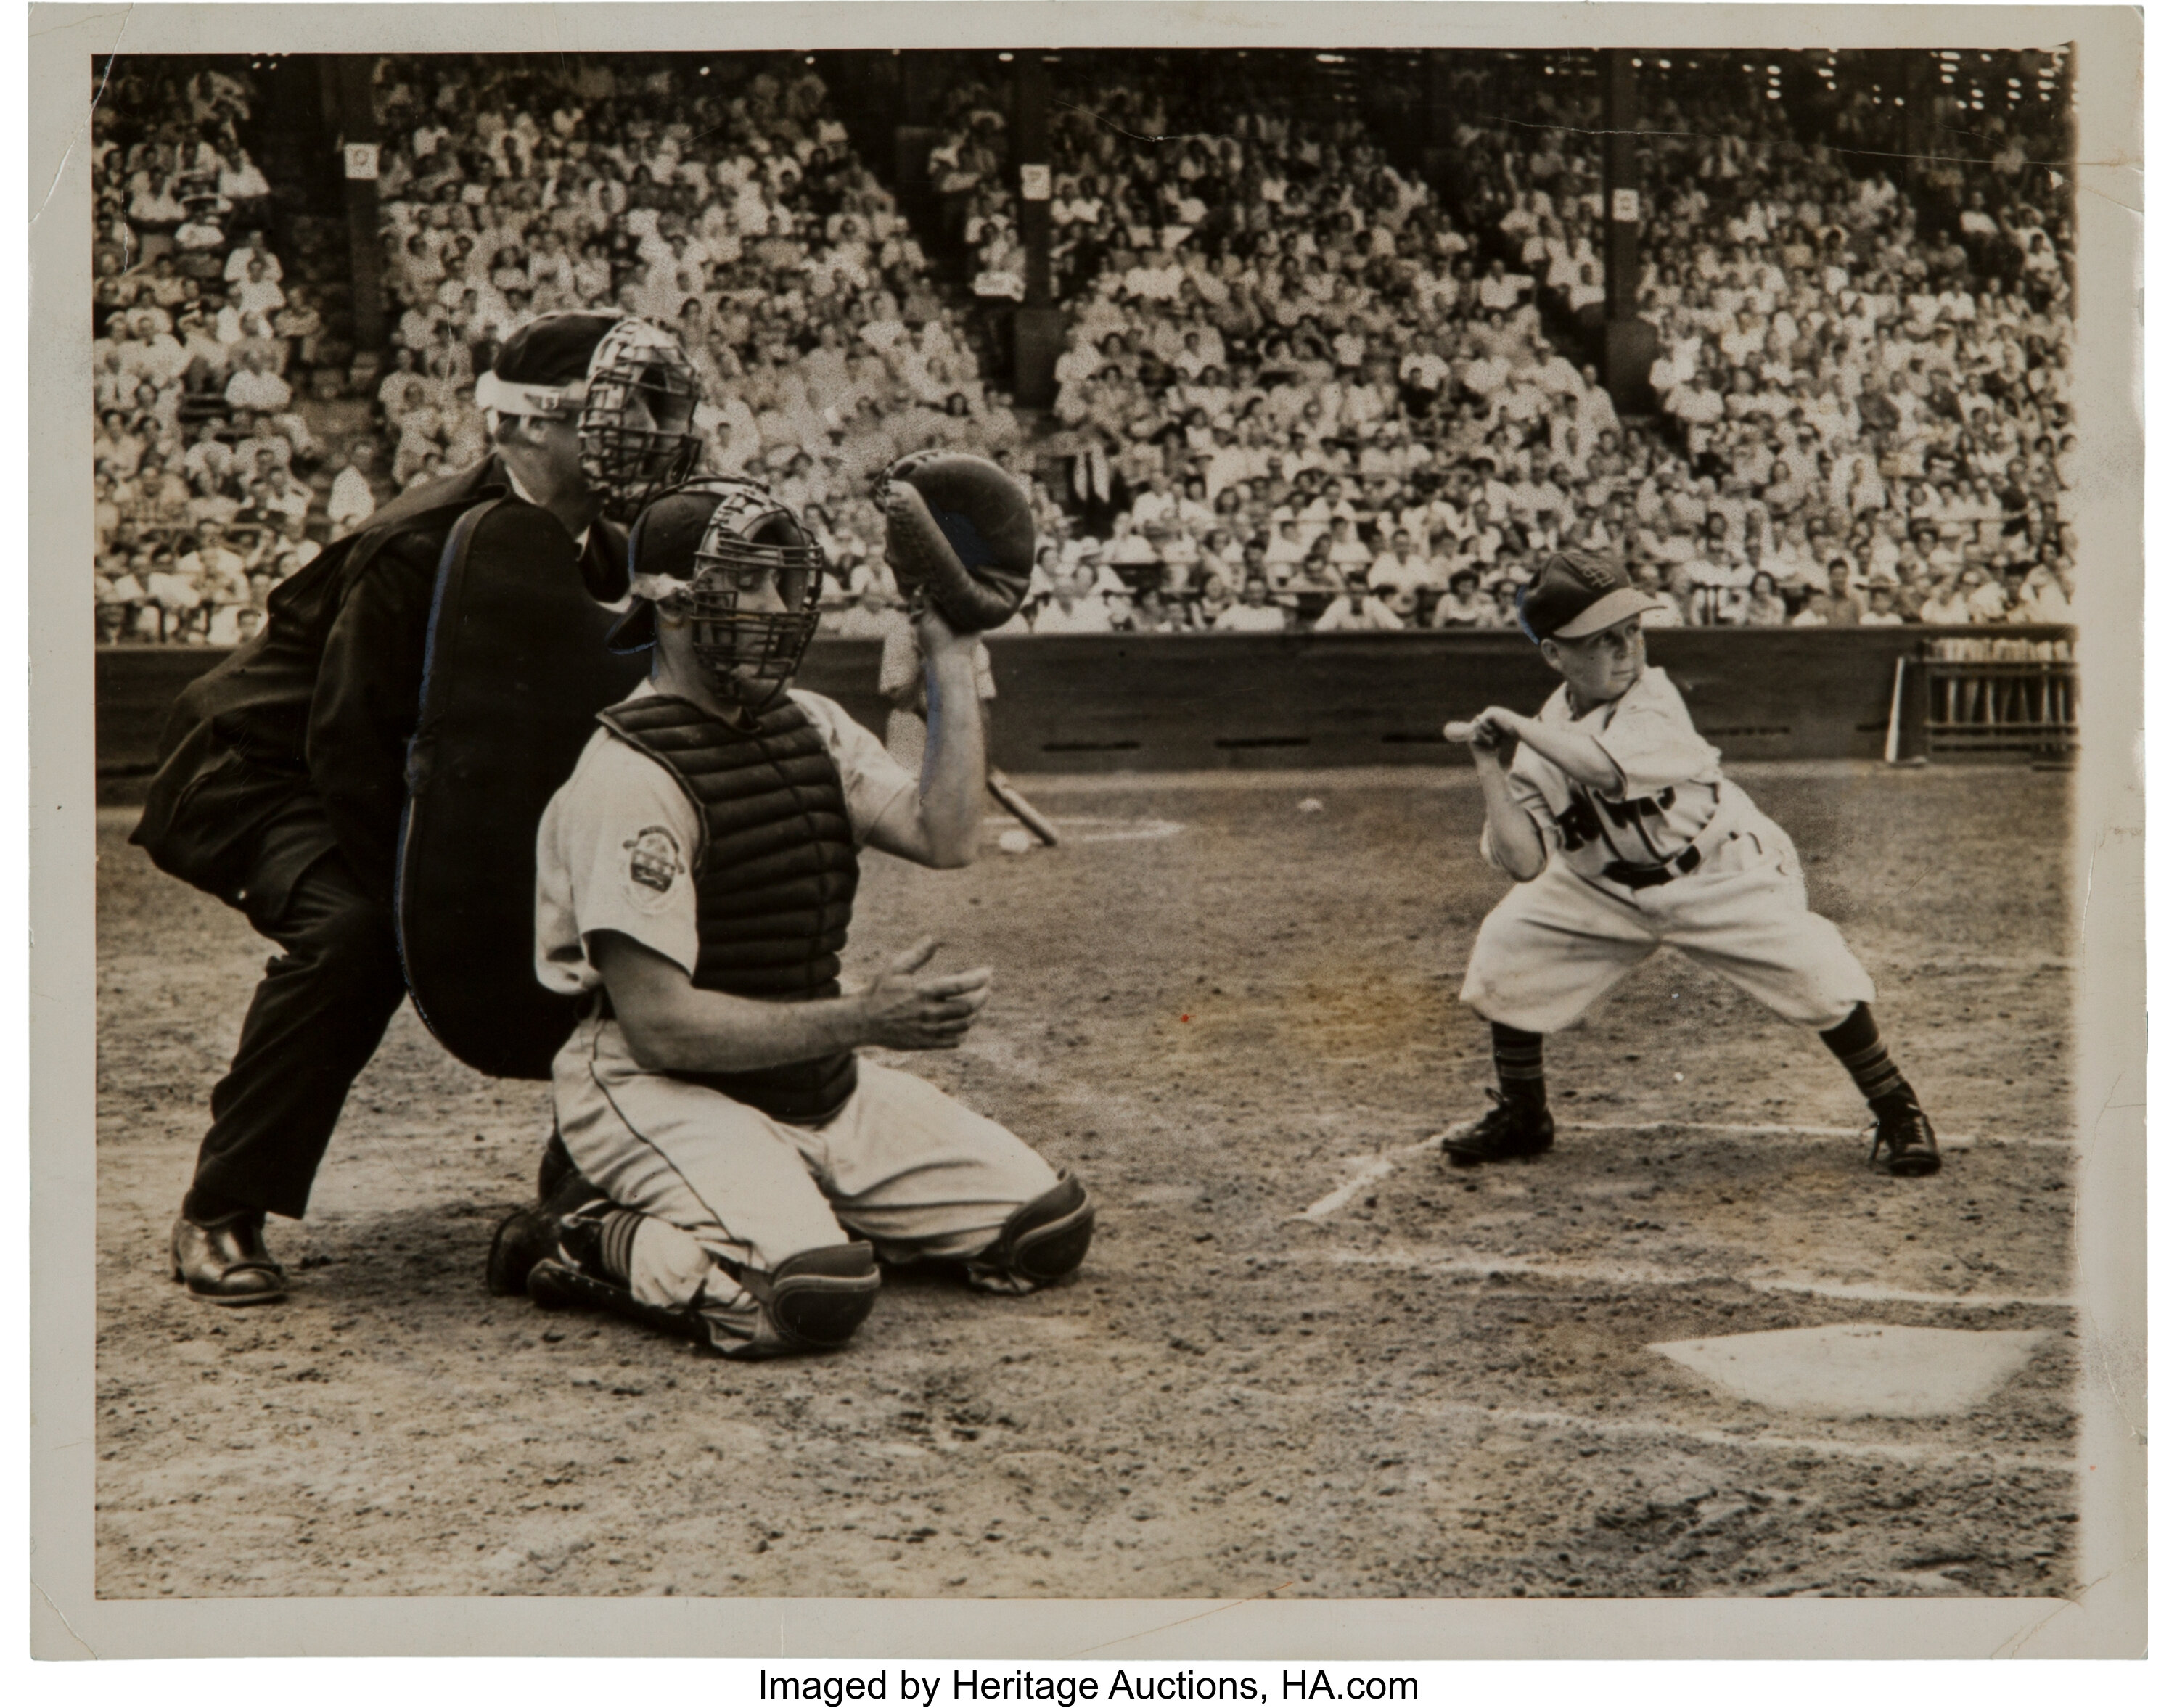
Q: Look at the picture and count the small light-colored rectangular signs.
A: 3